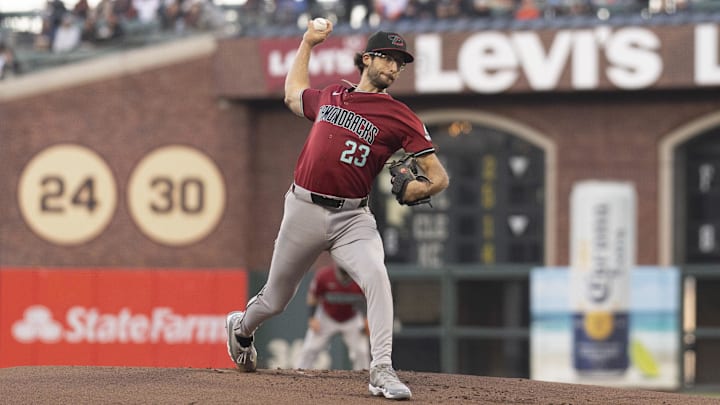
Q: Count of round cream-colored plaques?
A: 2